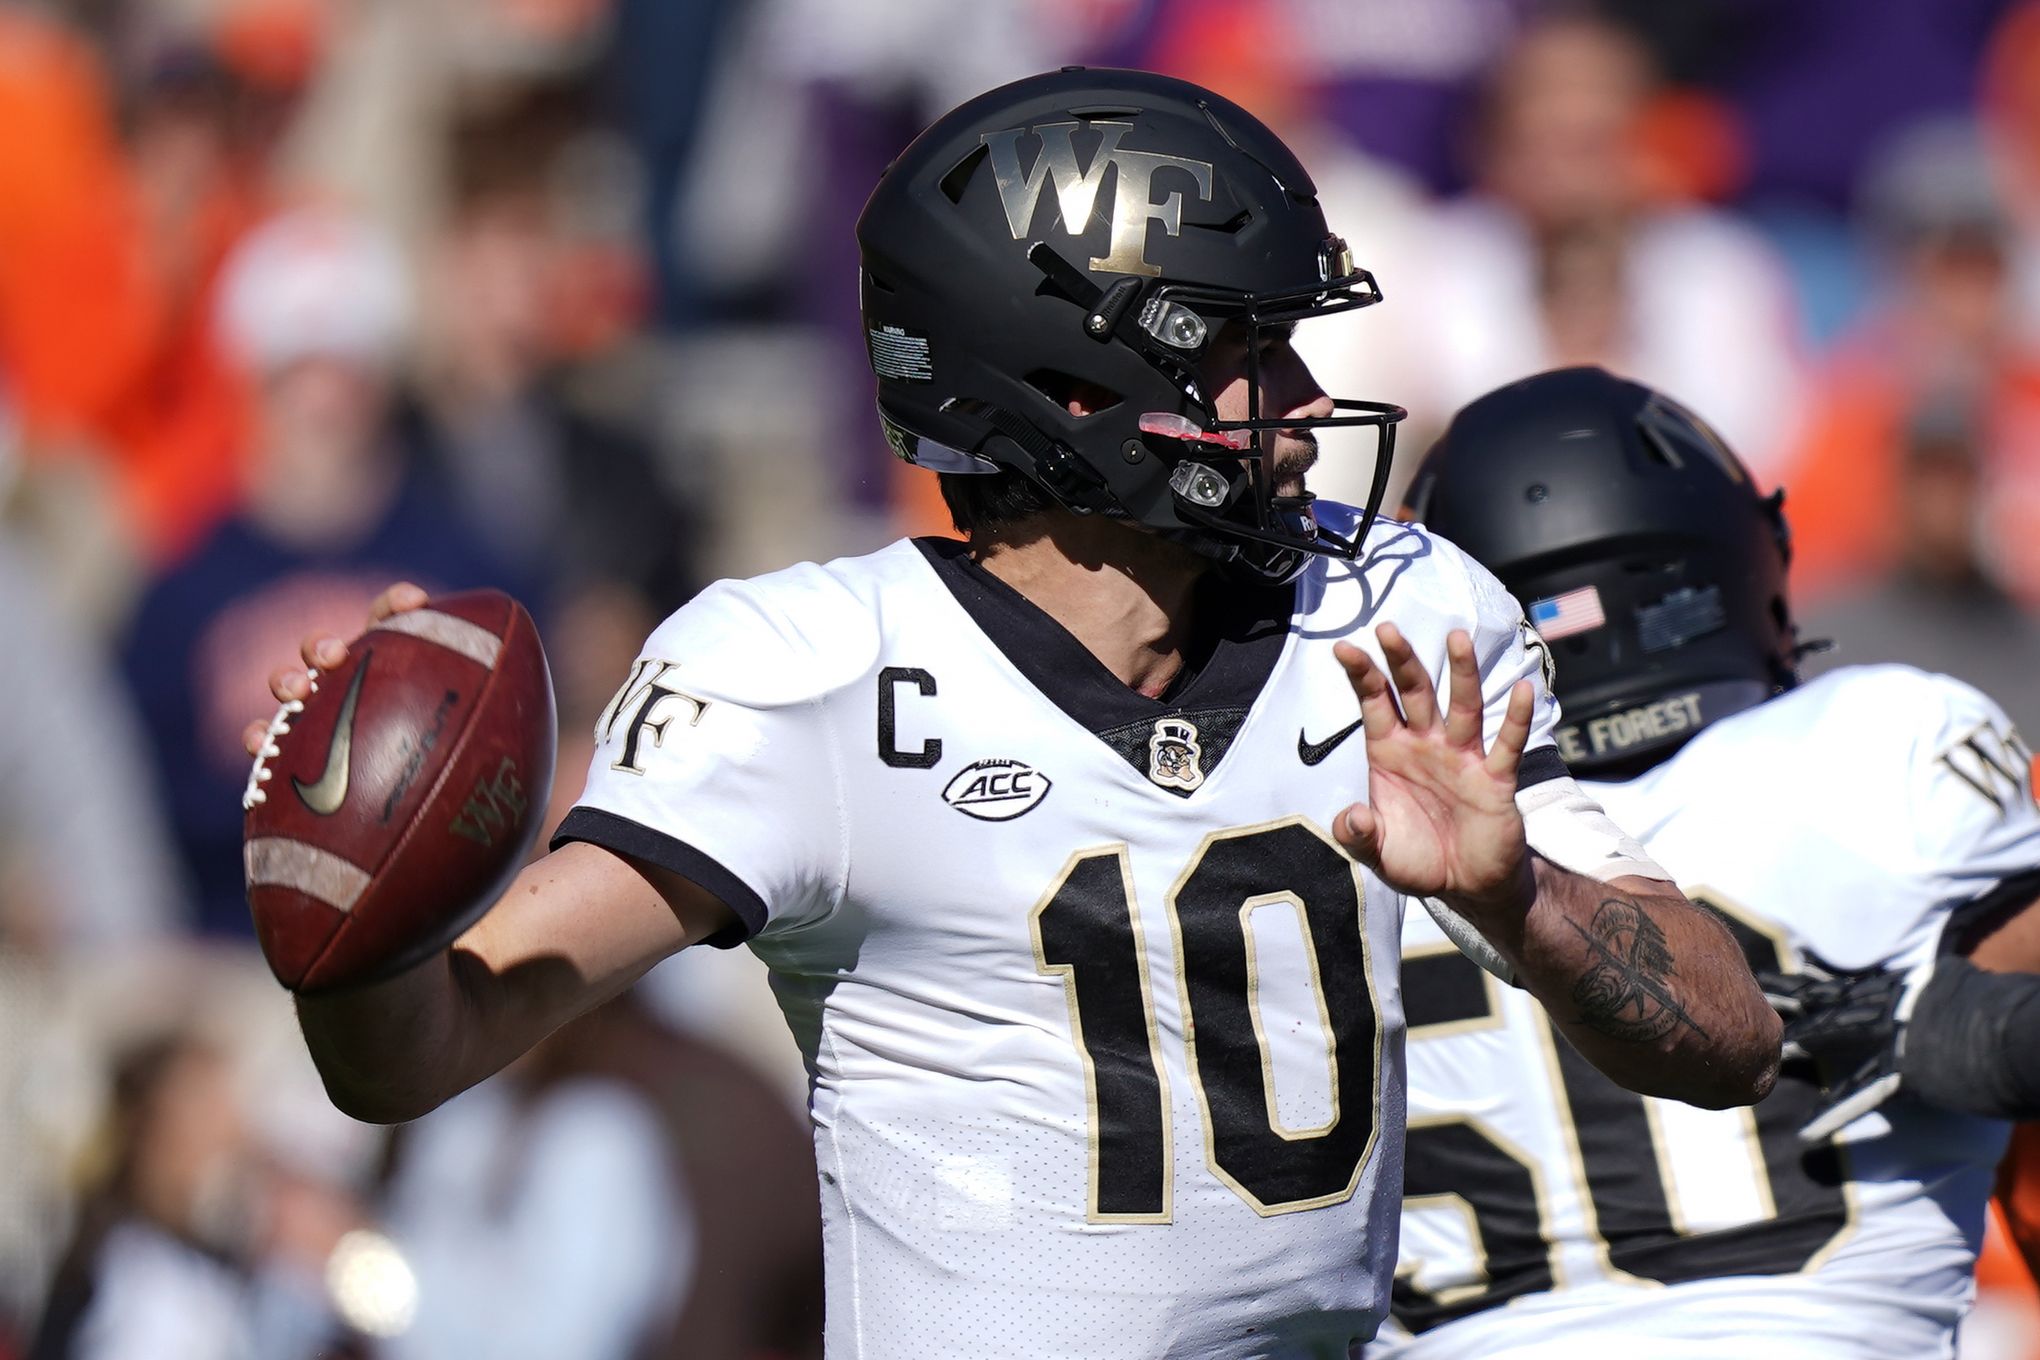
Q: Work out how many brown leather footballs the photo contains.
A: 1